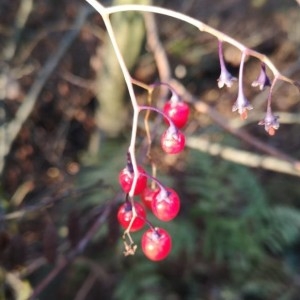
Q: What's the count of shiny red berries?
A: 7